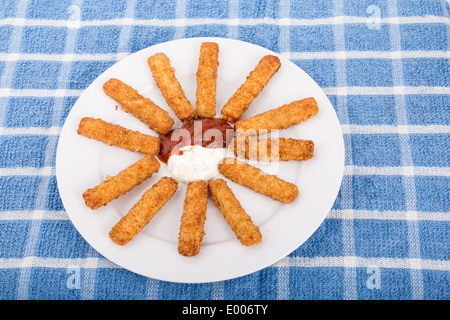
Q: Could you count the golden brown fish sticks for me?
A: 12